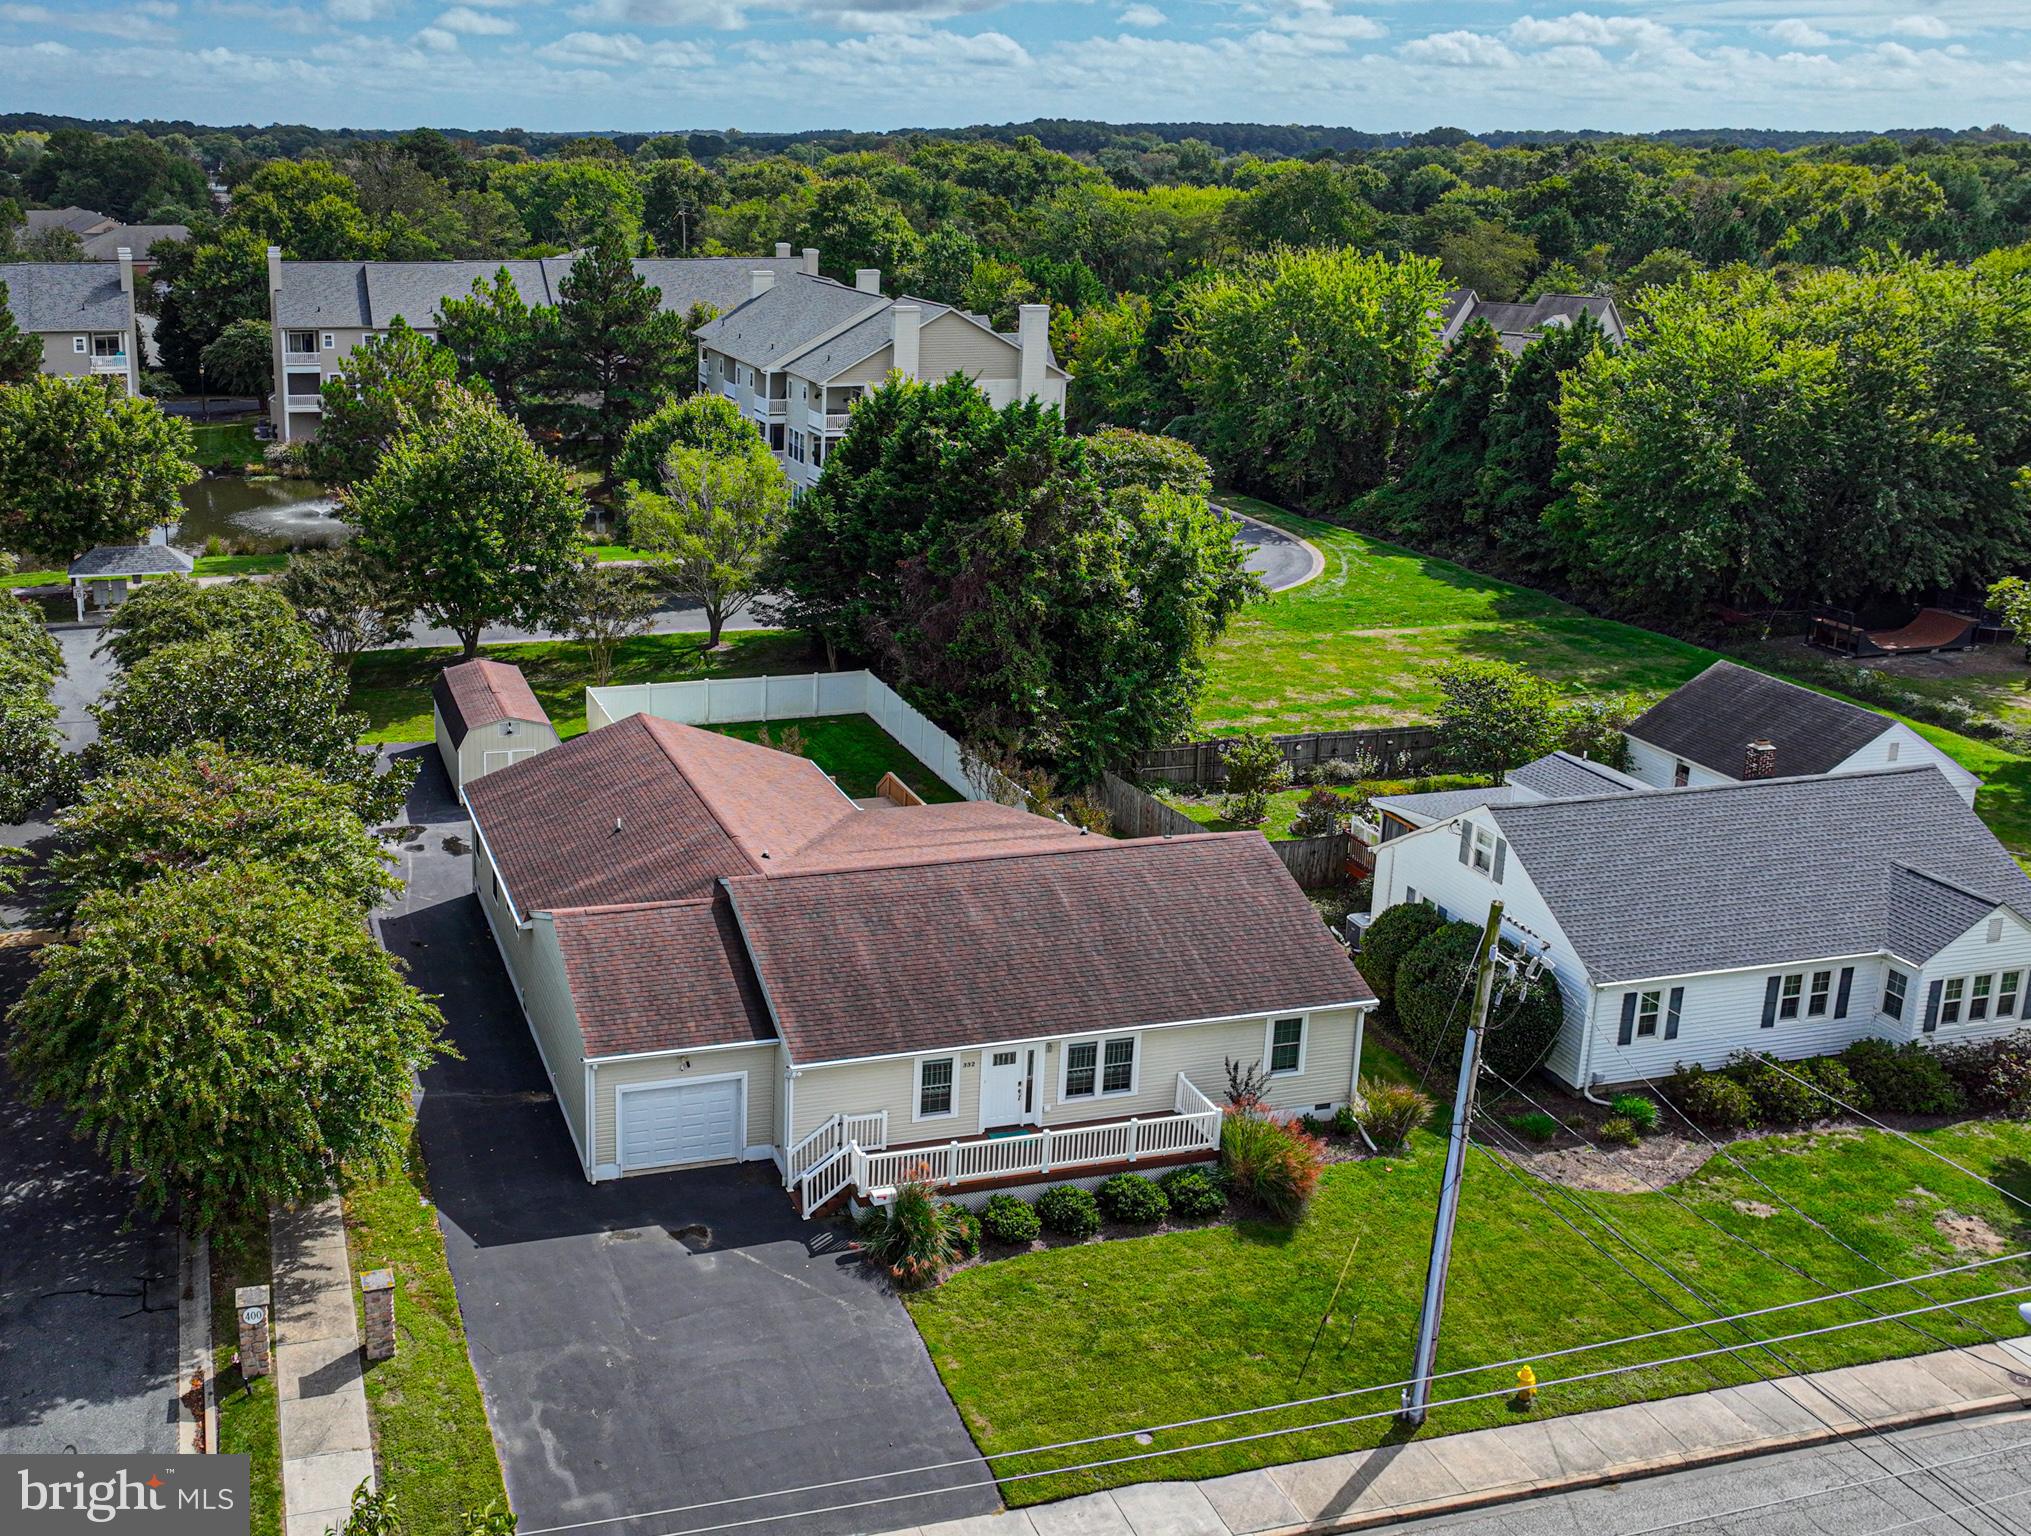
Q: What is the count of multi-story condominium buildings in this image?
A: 3